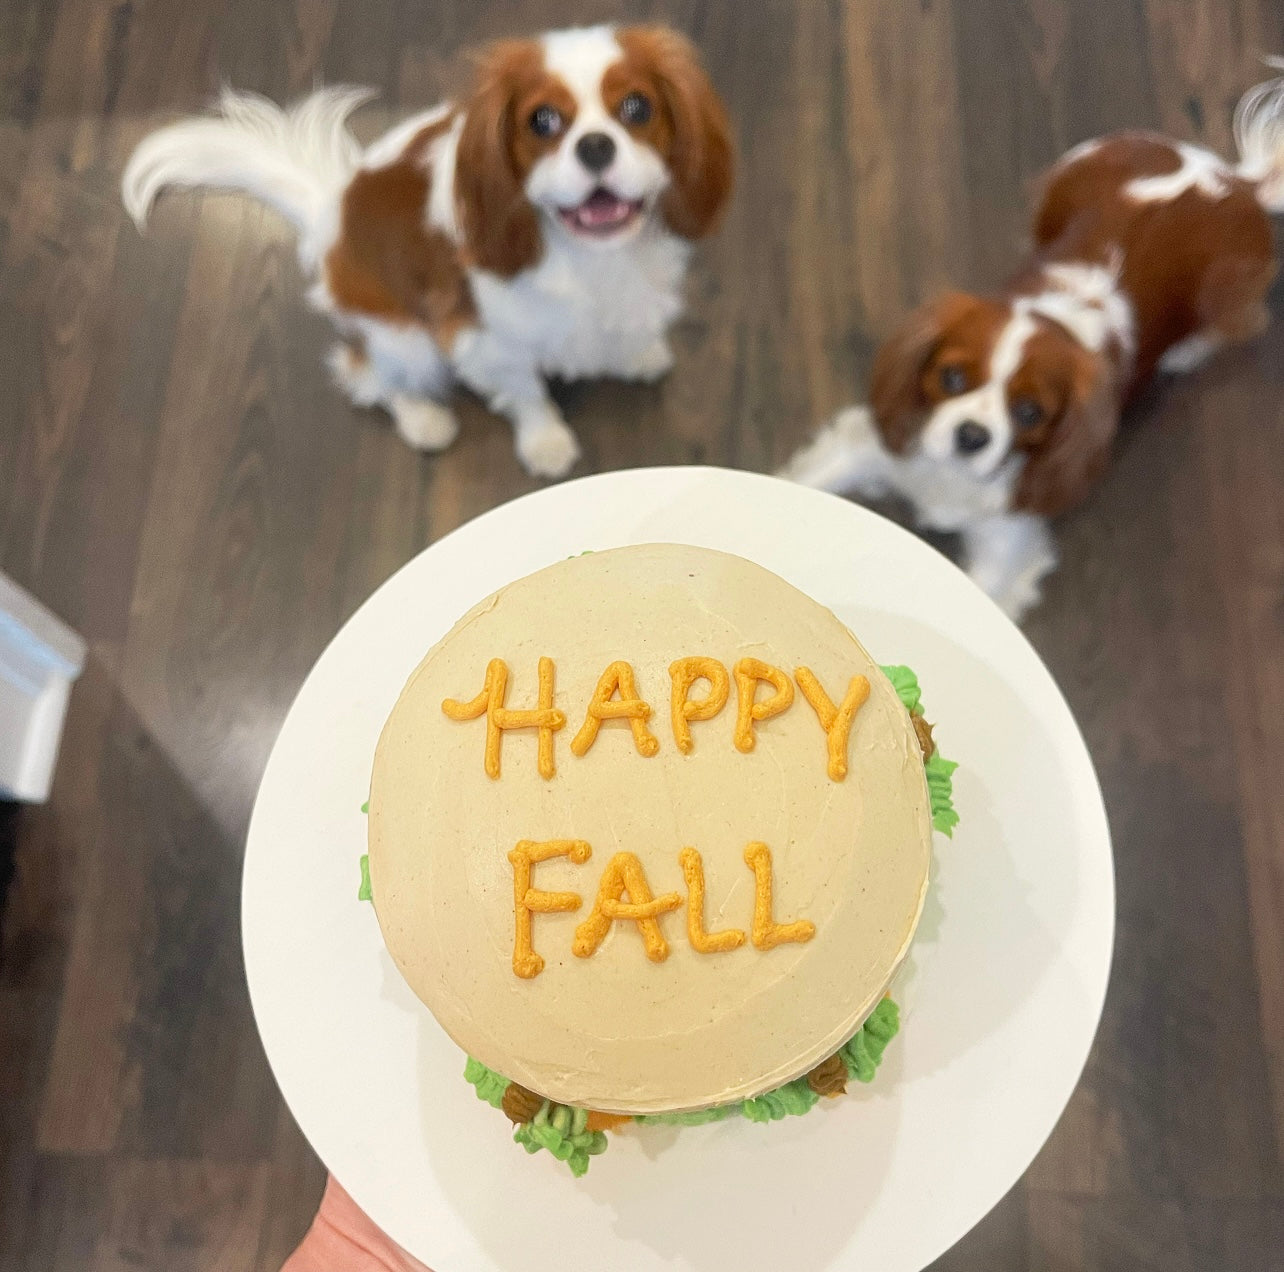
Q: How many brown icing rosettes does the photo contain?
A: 3